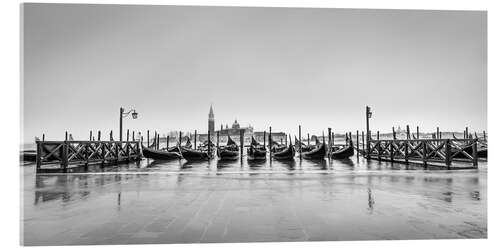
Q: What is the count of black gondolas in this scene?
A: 7